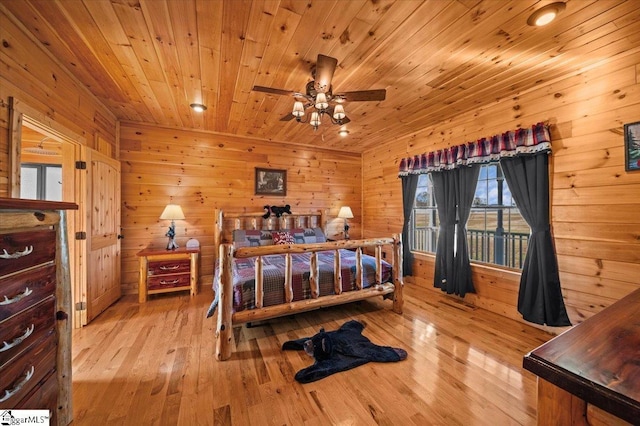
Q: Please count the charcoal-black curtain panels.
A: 4